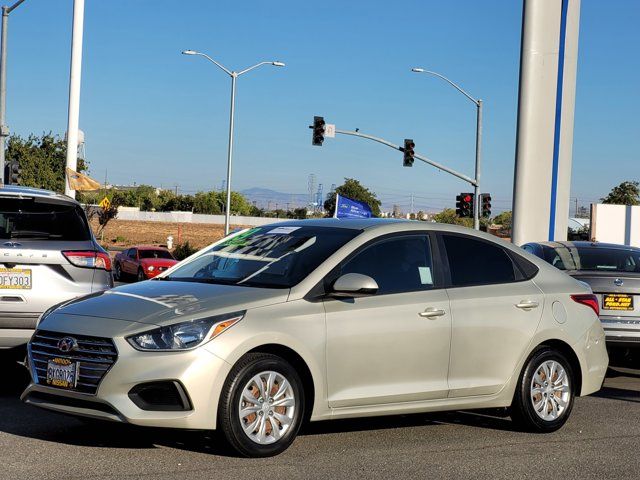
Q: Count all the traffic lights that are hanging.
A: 2